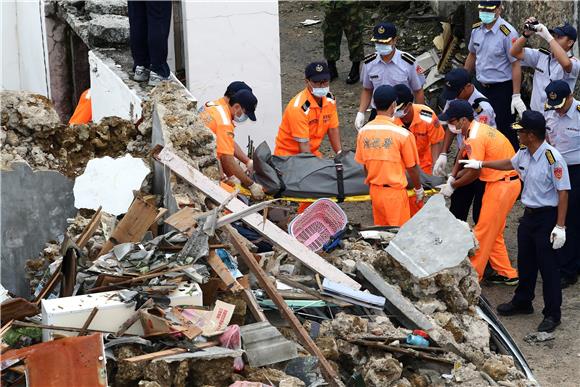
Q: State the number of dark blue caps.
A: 12